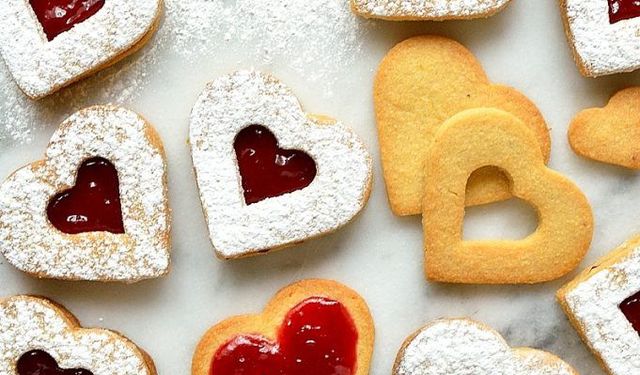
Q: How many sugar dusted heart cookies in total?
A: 8